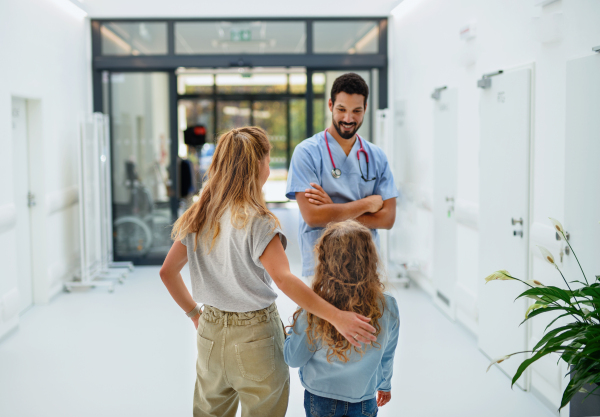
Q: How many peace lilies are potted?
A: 1